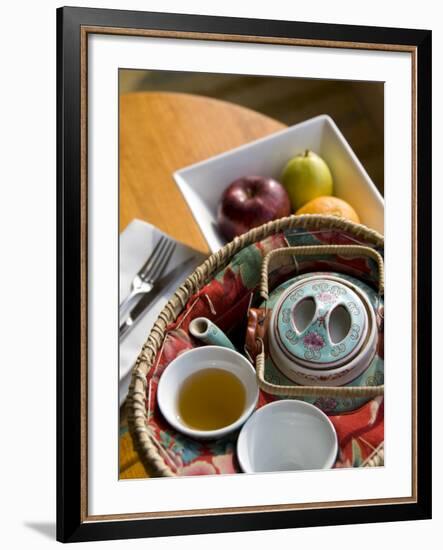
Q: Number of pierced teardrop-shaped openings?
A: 2